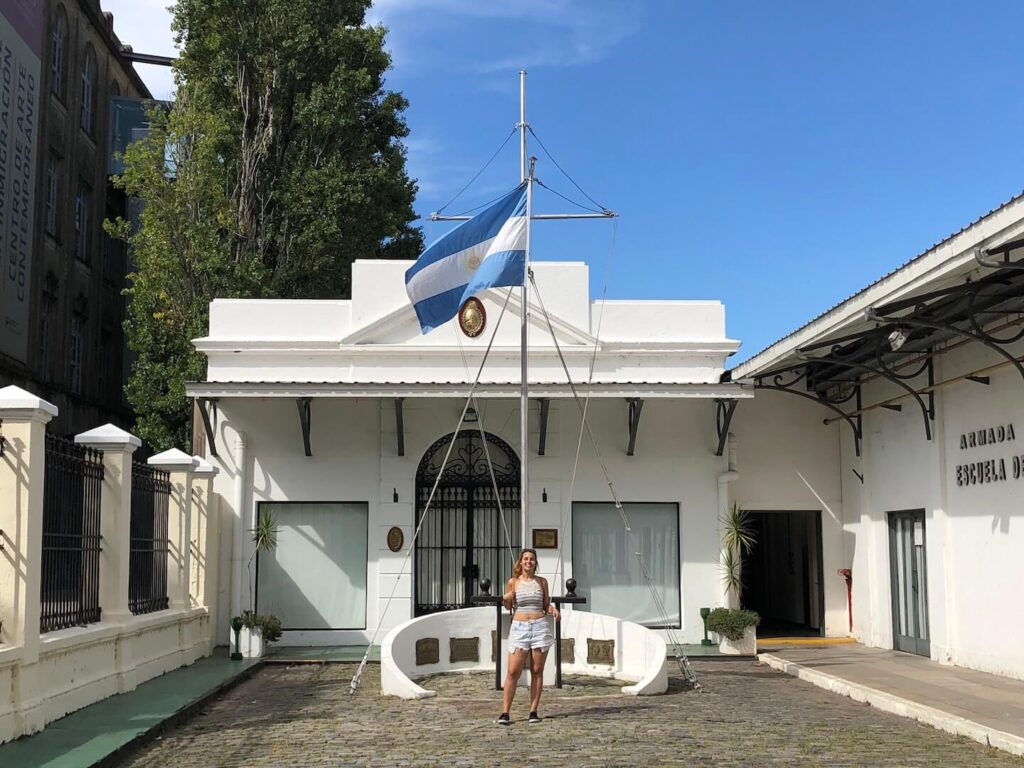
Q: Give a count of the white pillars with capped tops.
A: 4